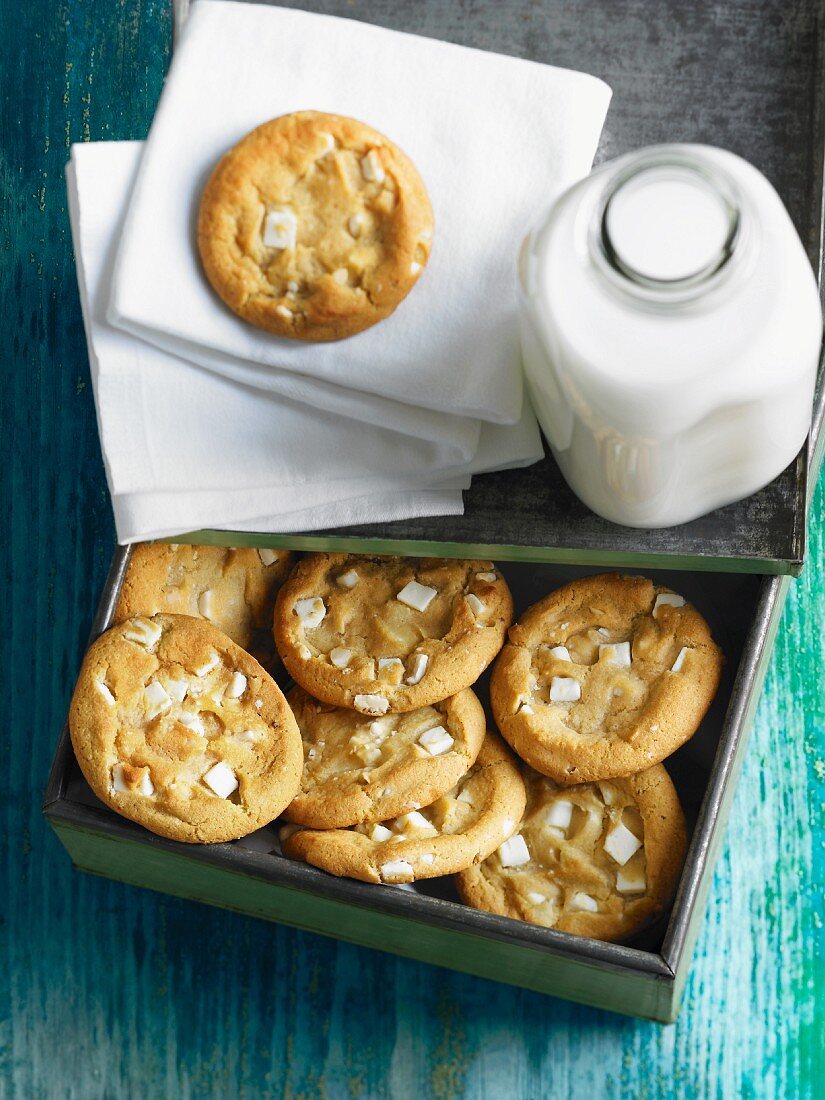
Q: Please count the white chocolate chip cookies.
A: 8